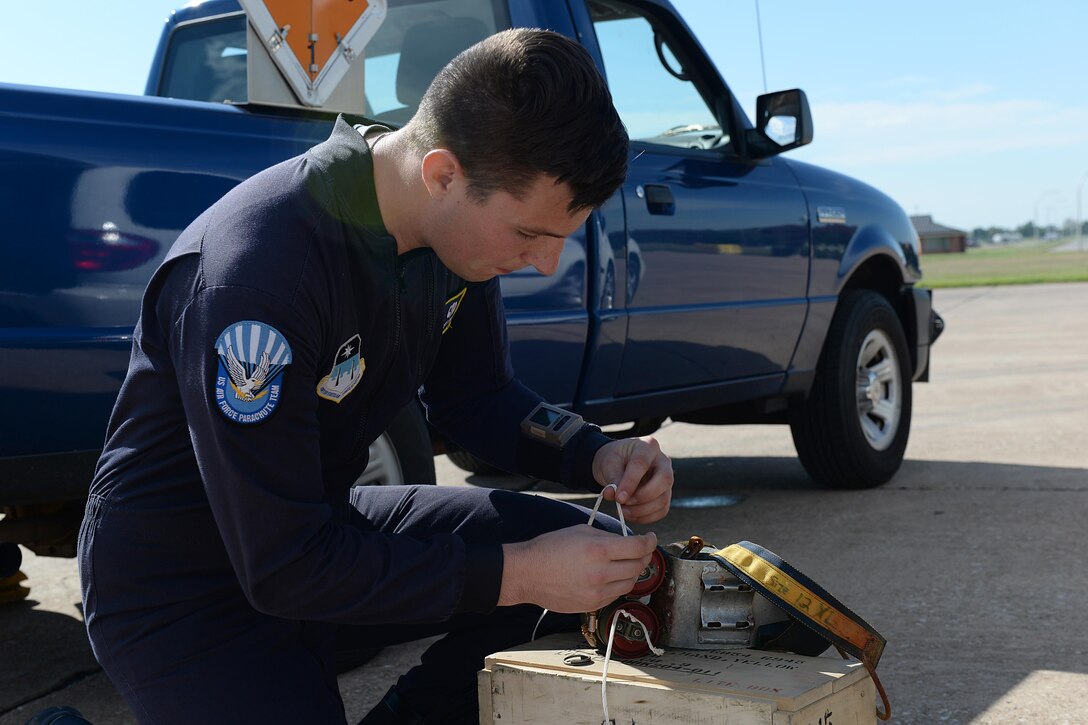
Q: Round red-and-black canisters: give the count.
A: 2